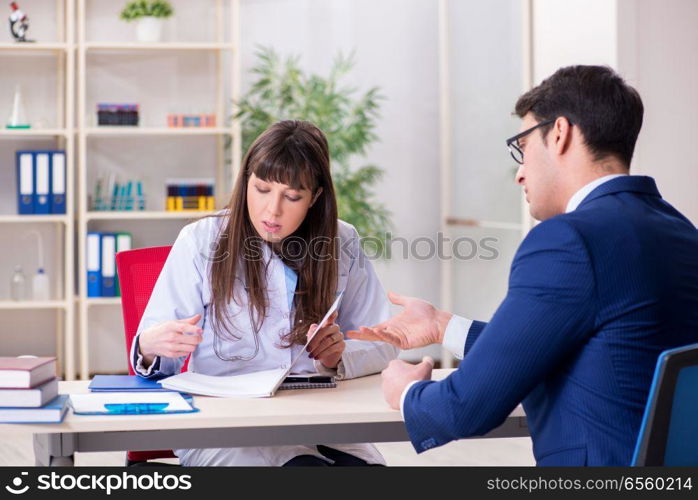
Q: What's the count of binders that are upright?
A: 6